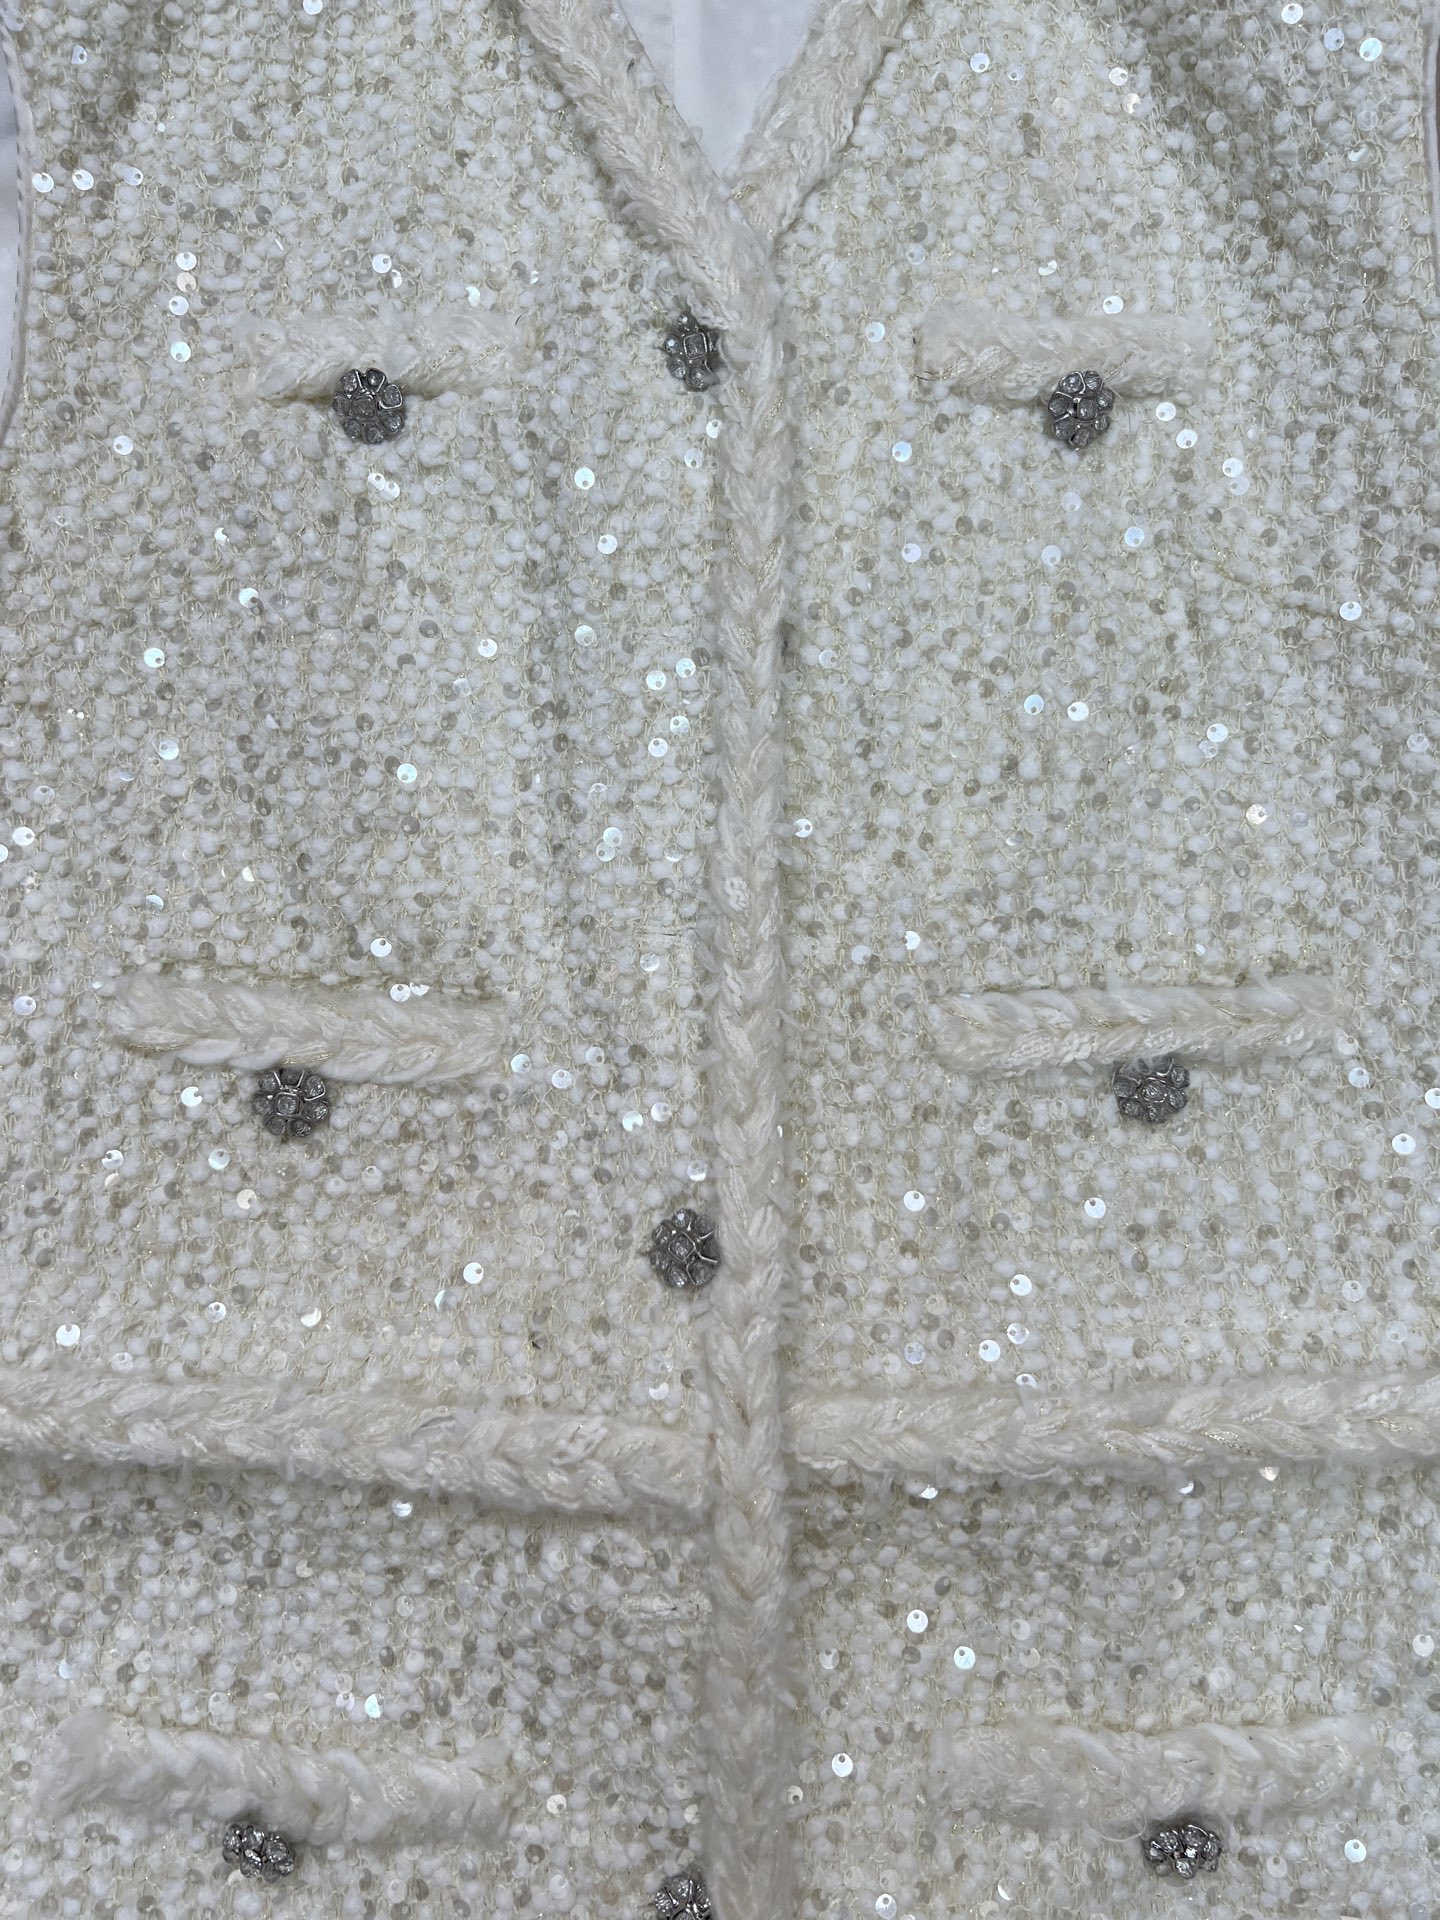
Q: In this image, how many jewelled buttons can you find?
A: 9